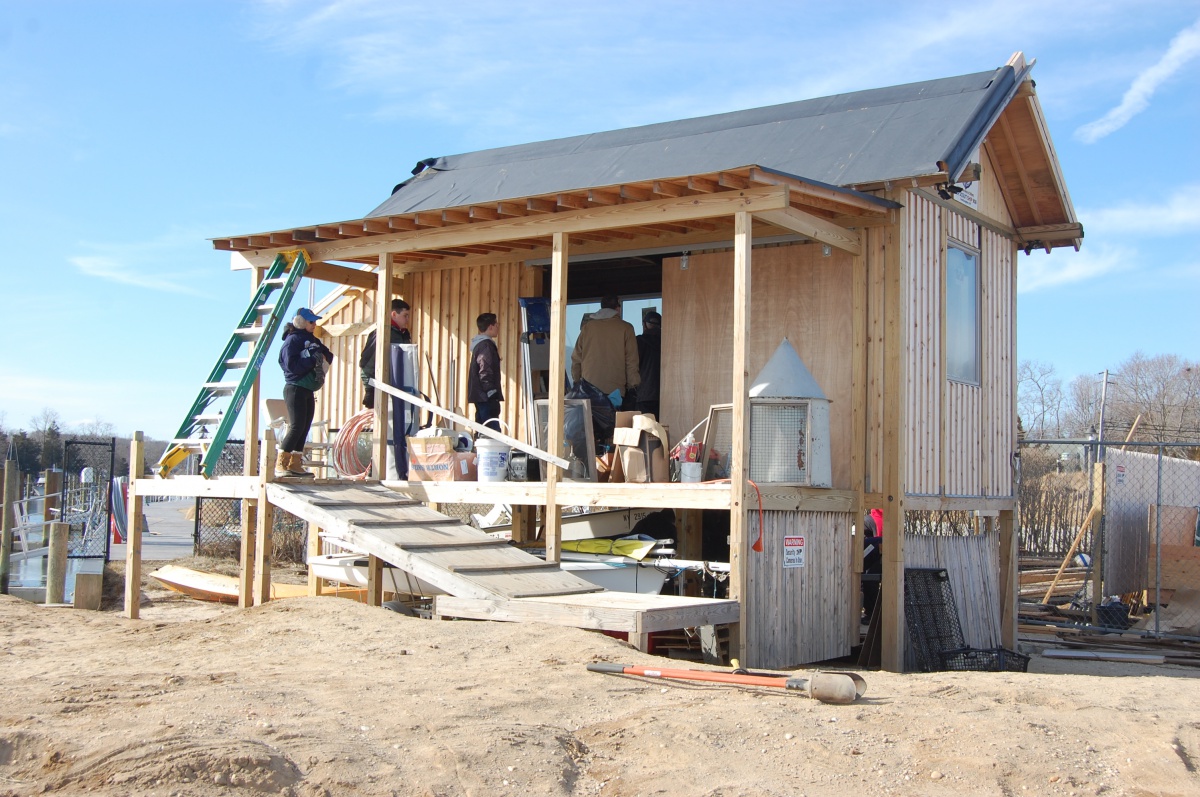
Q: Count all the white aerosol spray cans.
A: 0